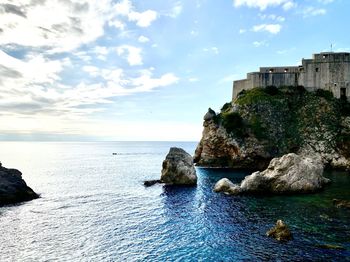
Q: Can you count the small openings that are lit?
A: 3